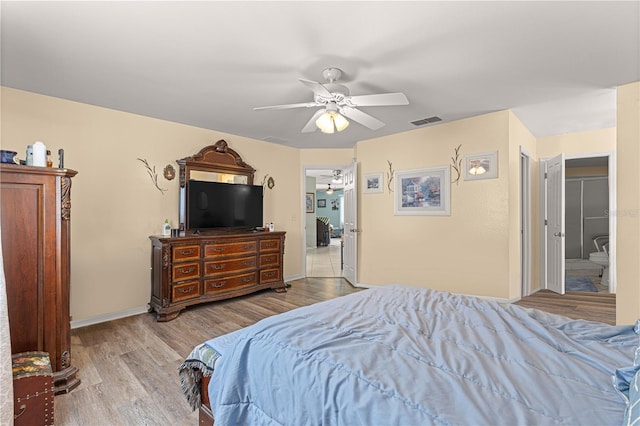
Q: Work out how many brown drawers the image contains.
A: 9